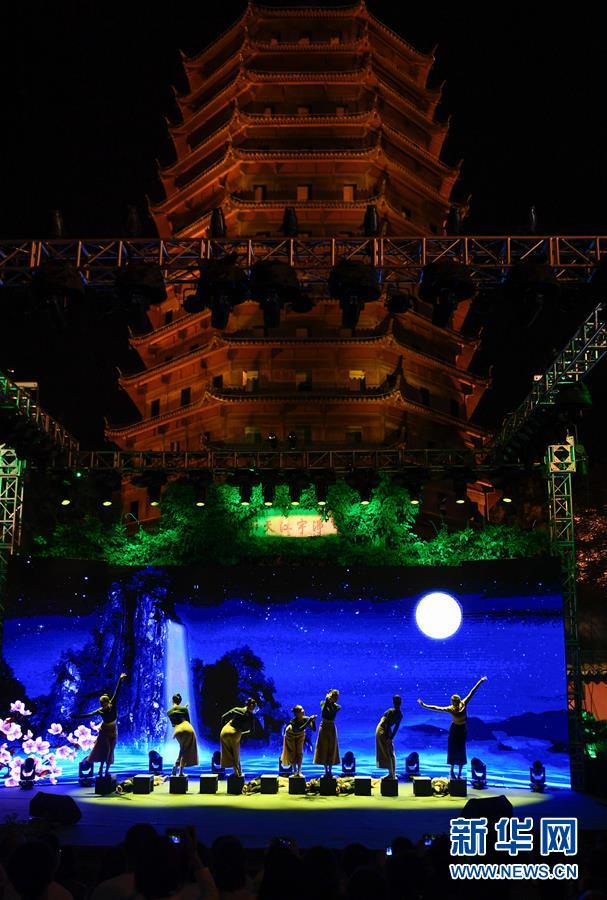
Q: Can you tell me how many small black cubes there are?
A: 12